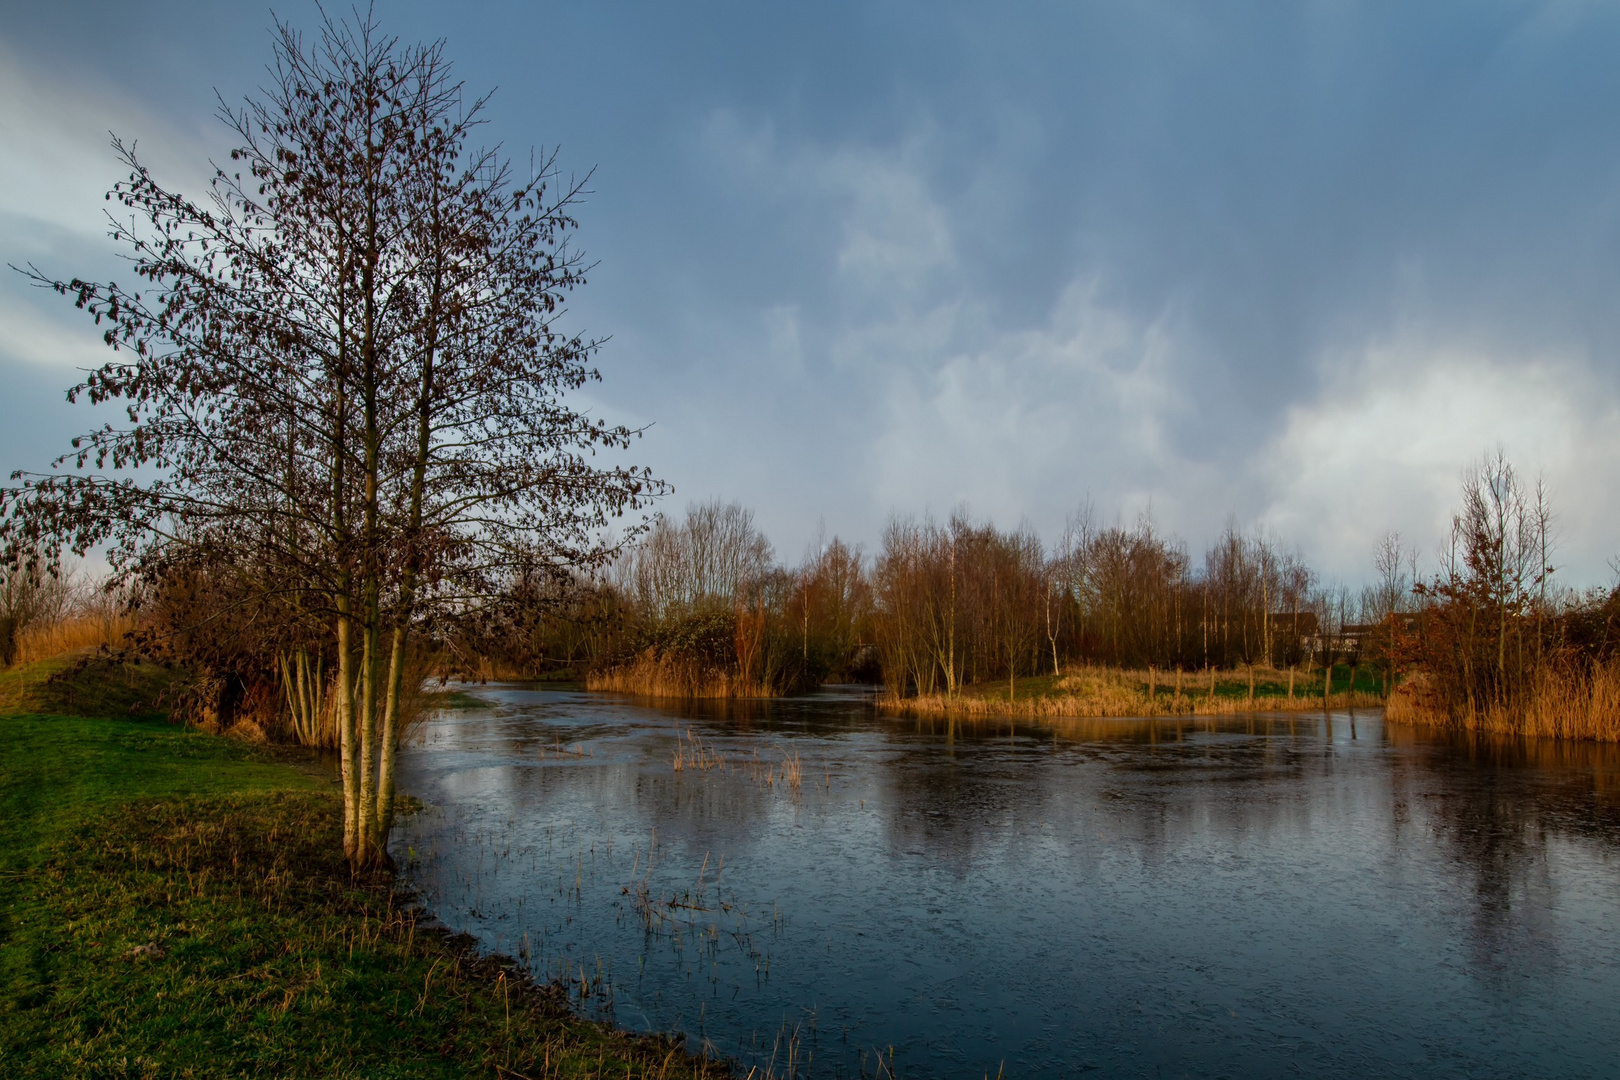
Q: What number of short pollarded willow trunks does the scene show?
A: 8